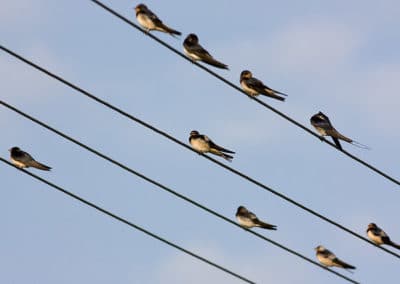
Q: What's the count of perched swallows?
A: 9